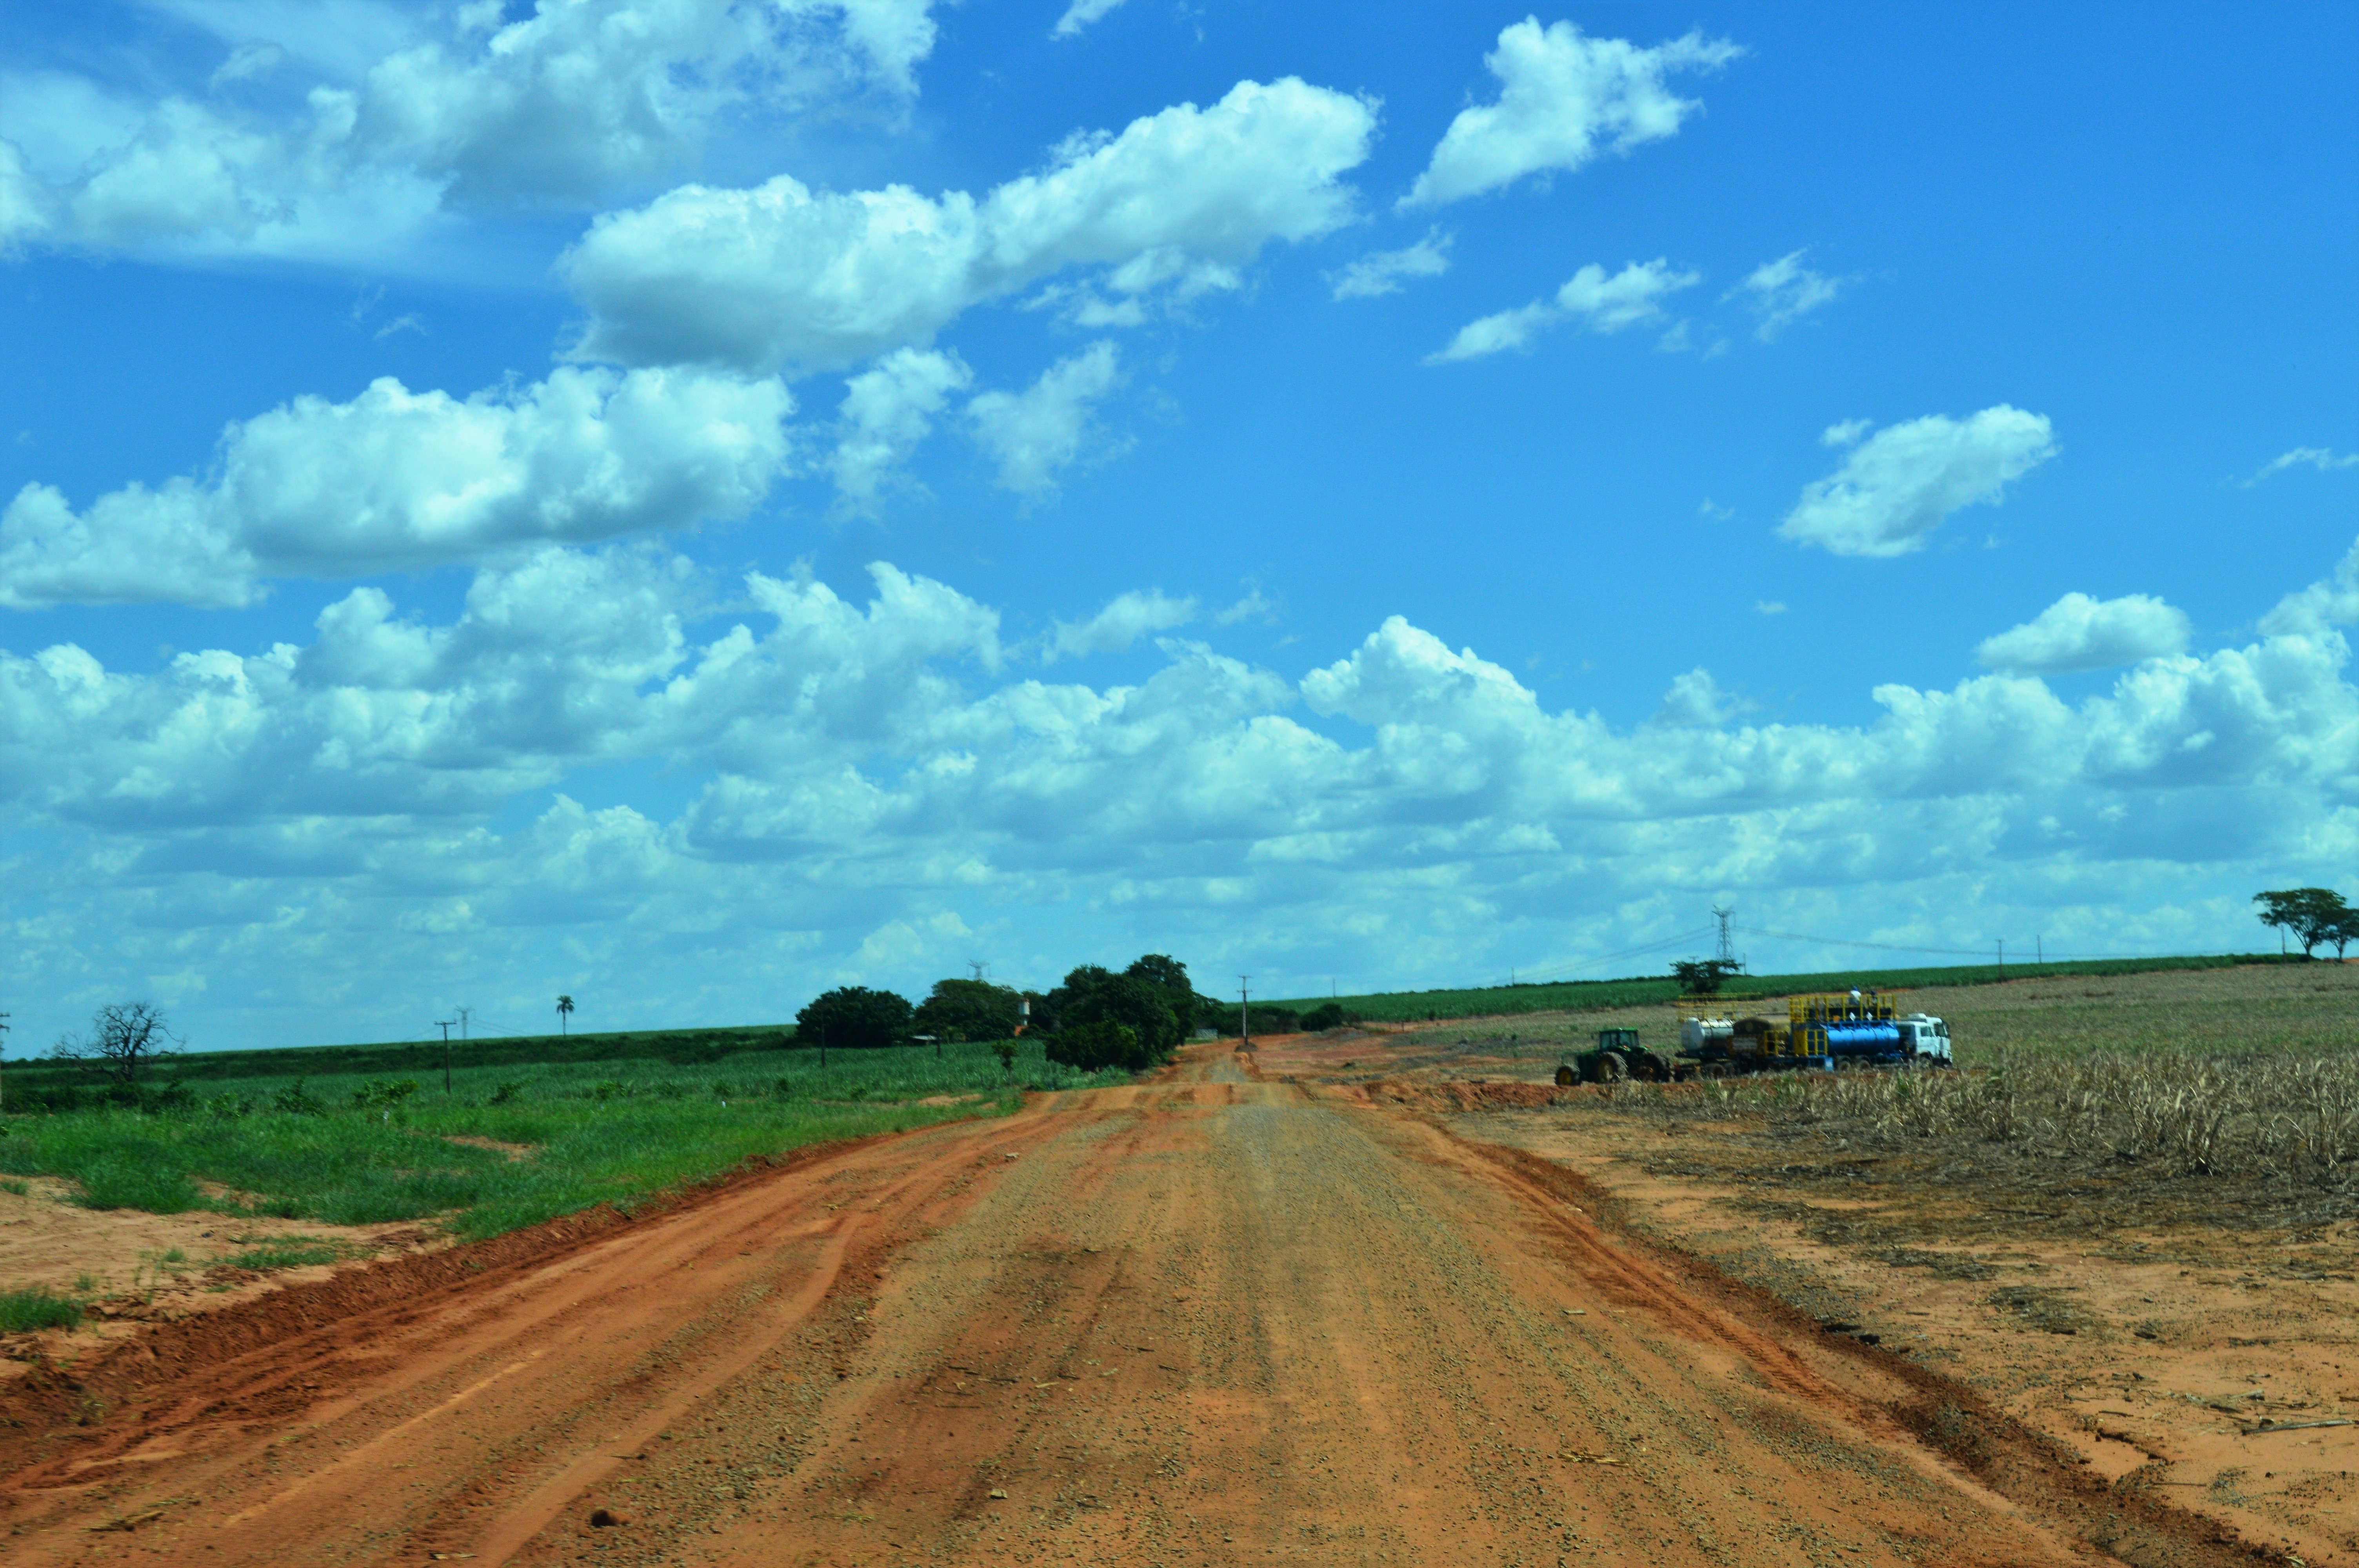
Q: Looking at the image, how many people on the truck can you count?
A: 2